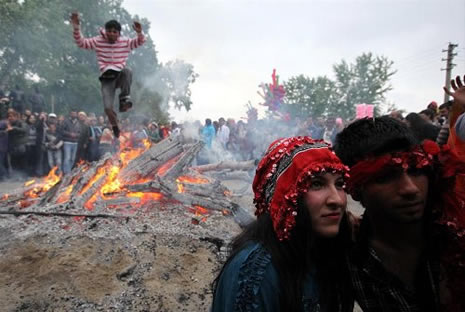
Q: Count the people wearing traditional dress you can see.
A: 2